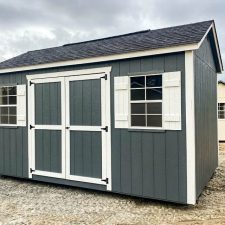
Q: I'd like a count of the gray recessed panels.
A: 4